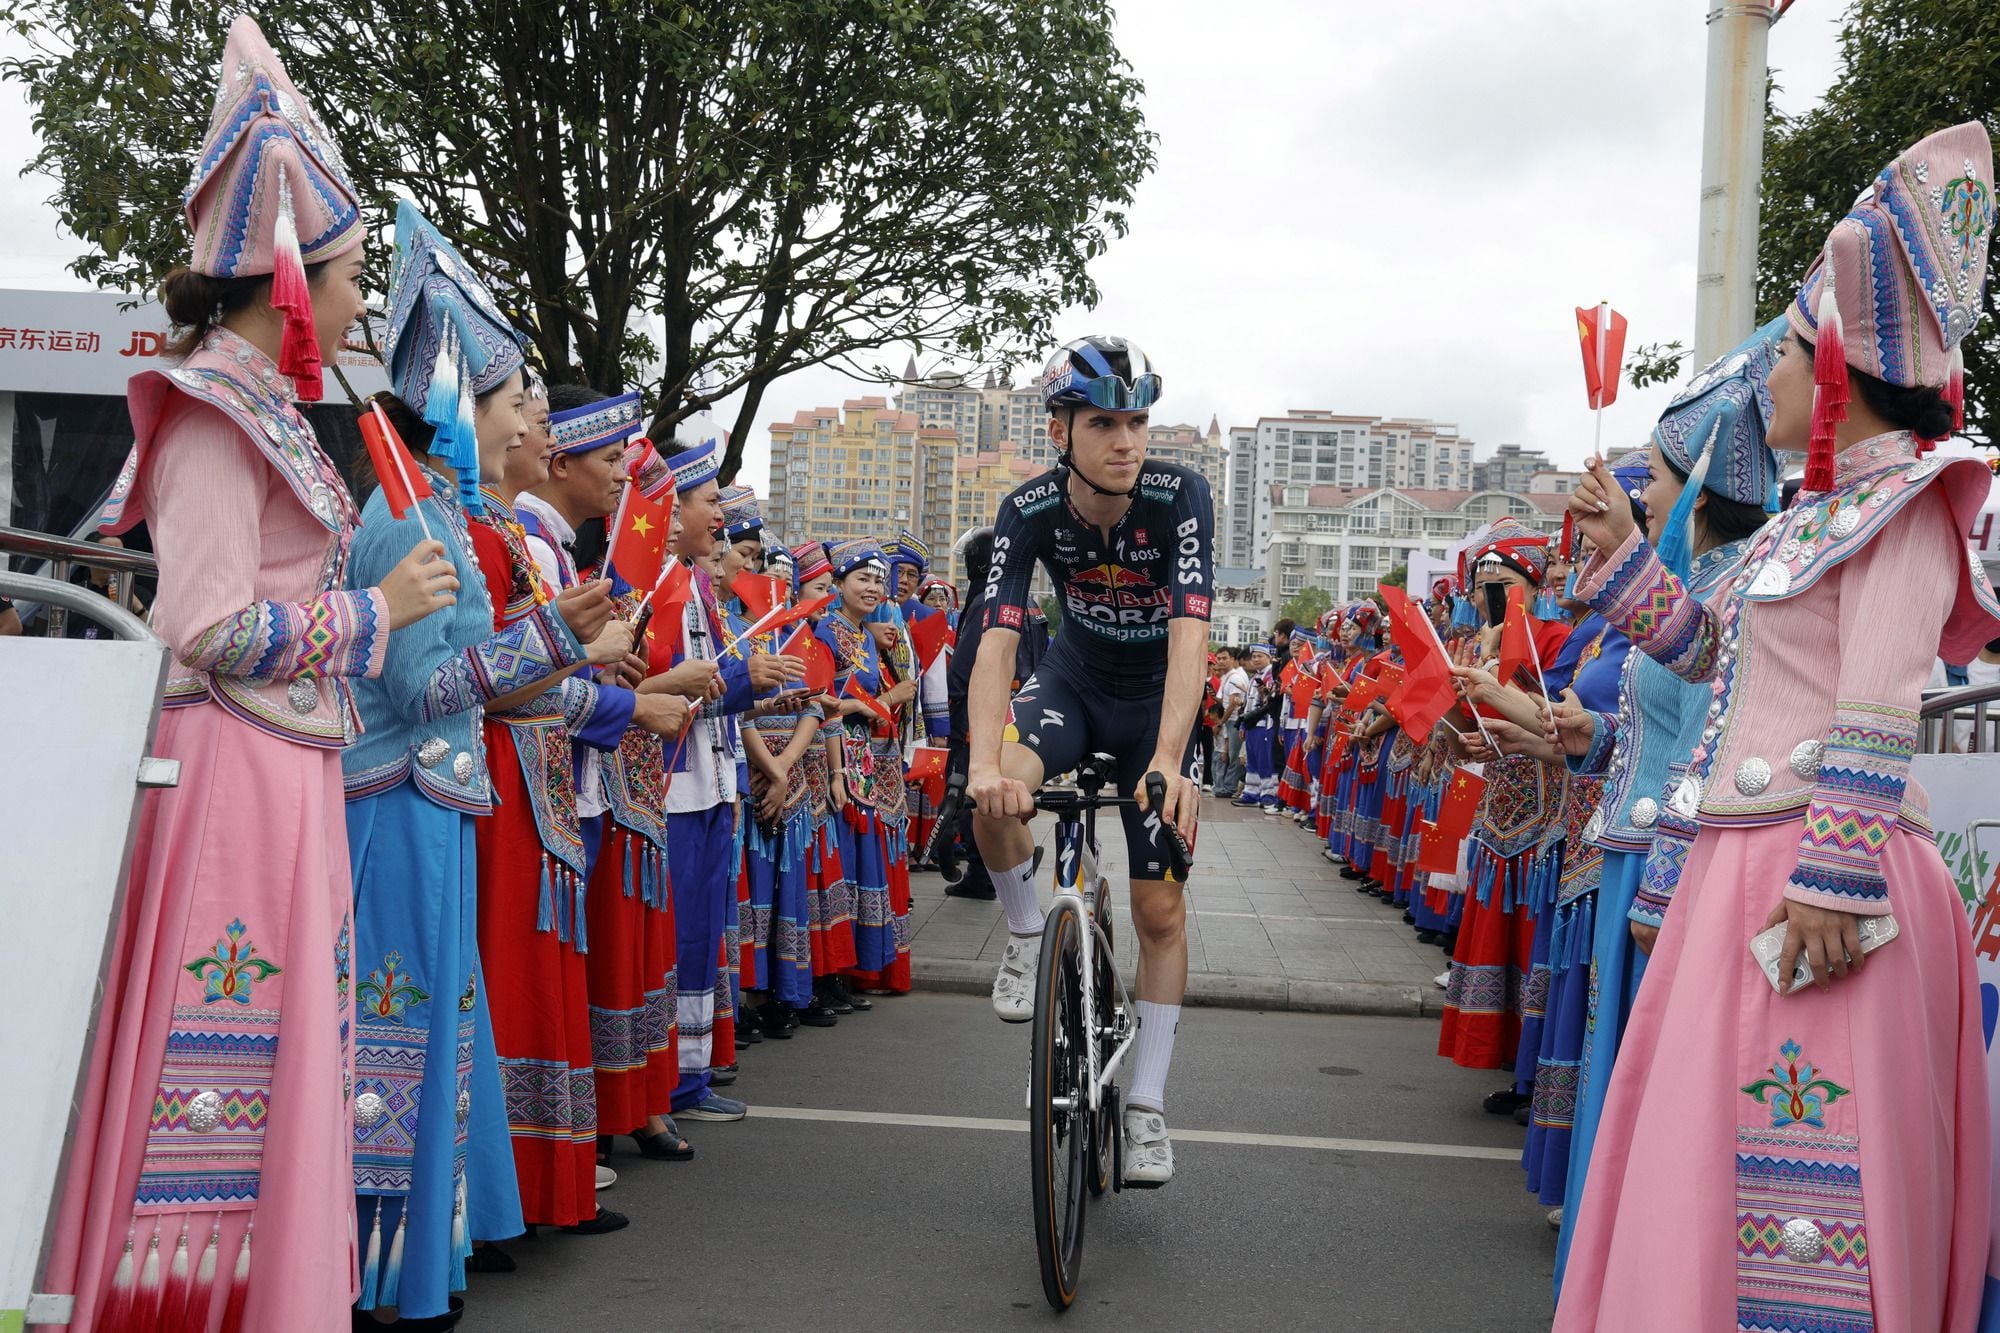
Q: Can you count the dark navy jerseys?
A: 1